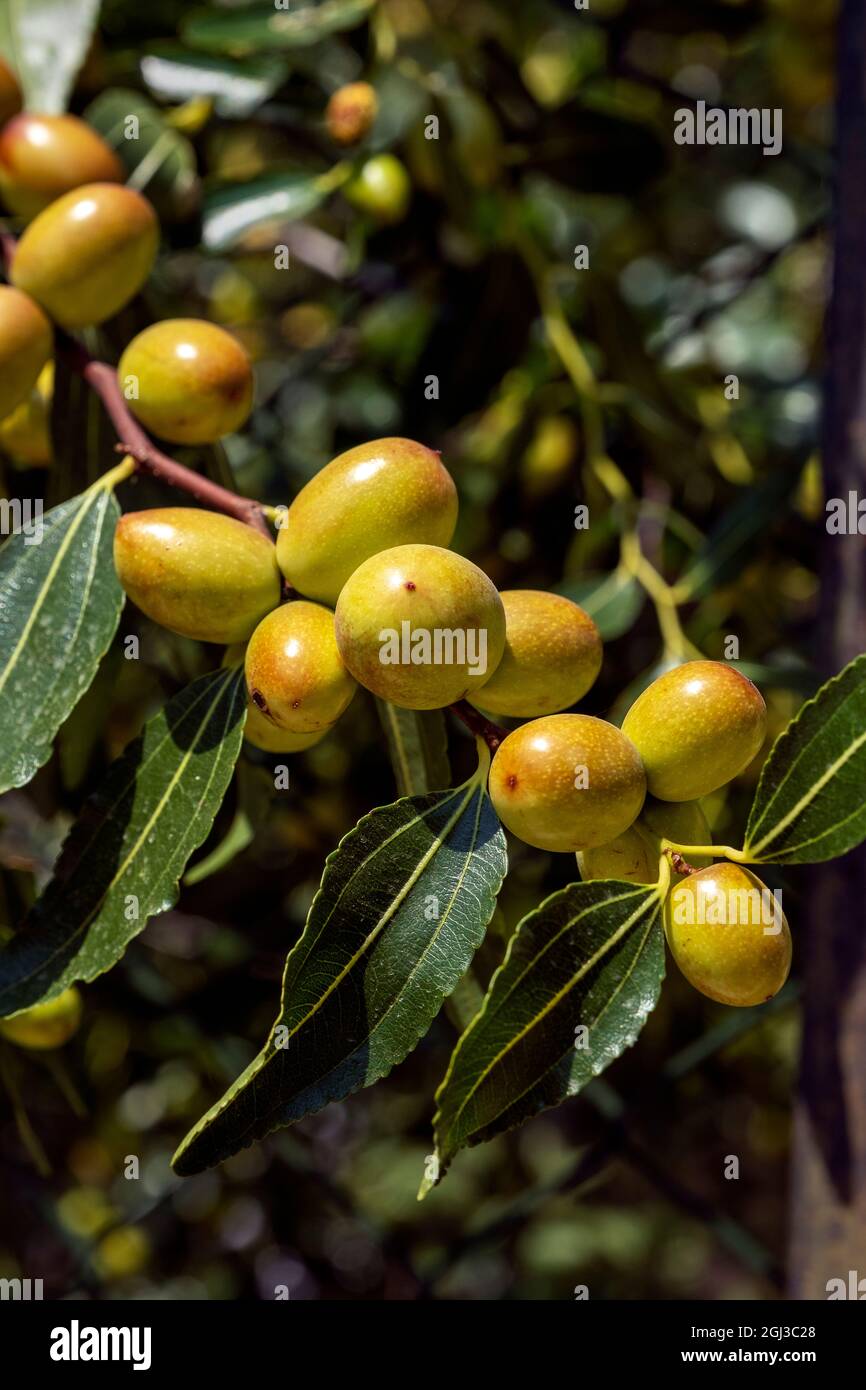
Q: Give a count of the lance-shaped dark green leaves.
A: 5